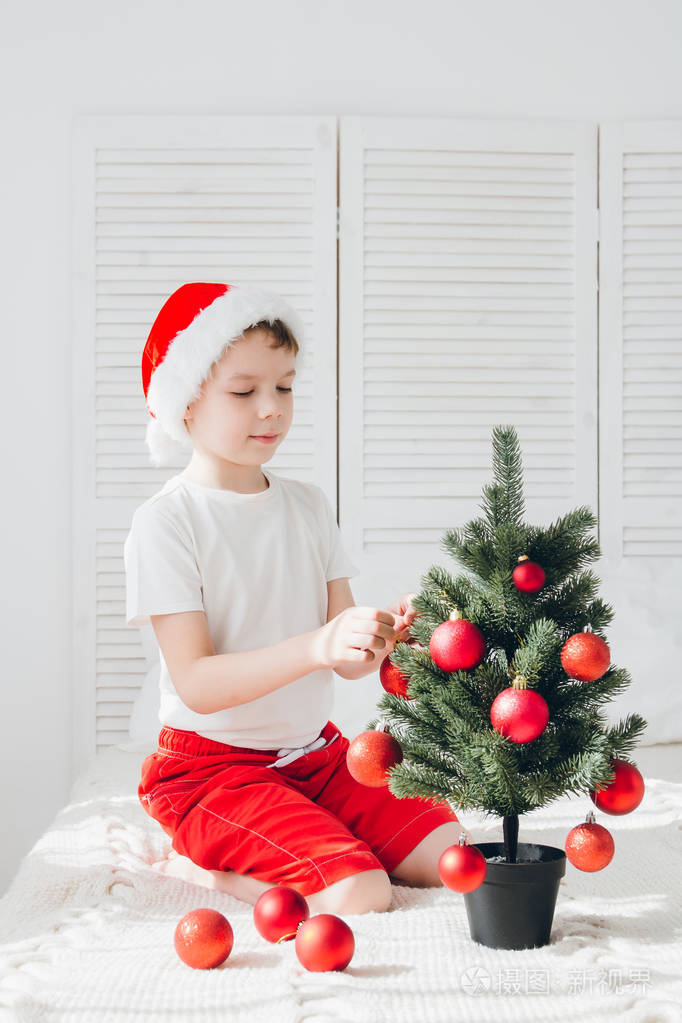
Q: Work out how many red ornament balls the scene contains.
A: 12